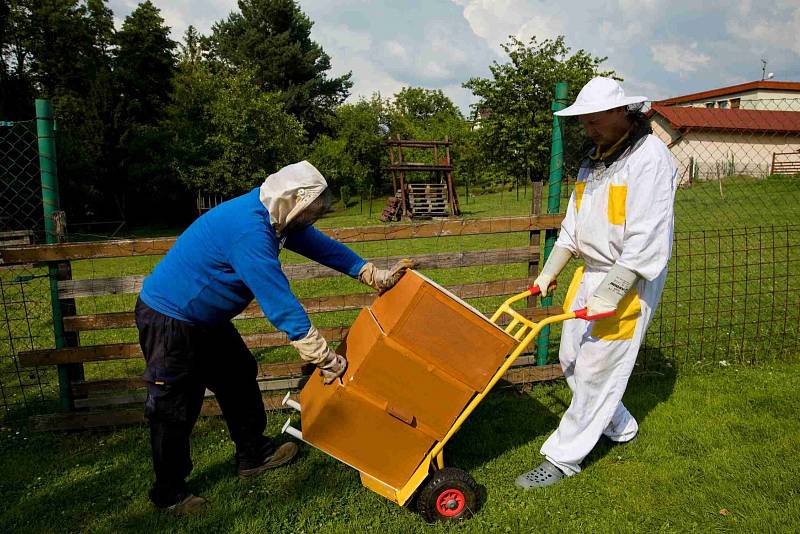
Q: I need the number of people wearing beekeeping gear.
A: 2